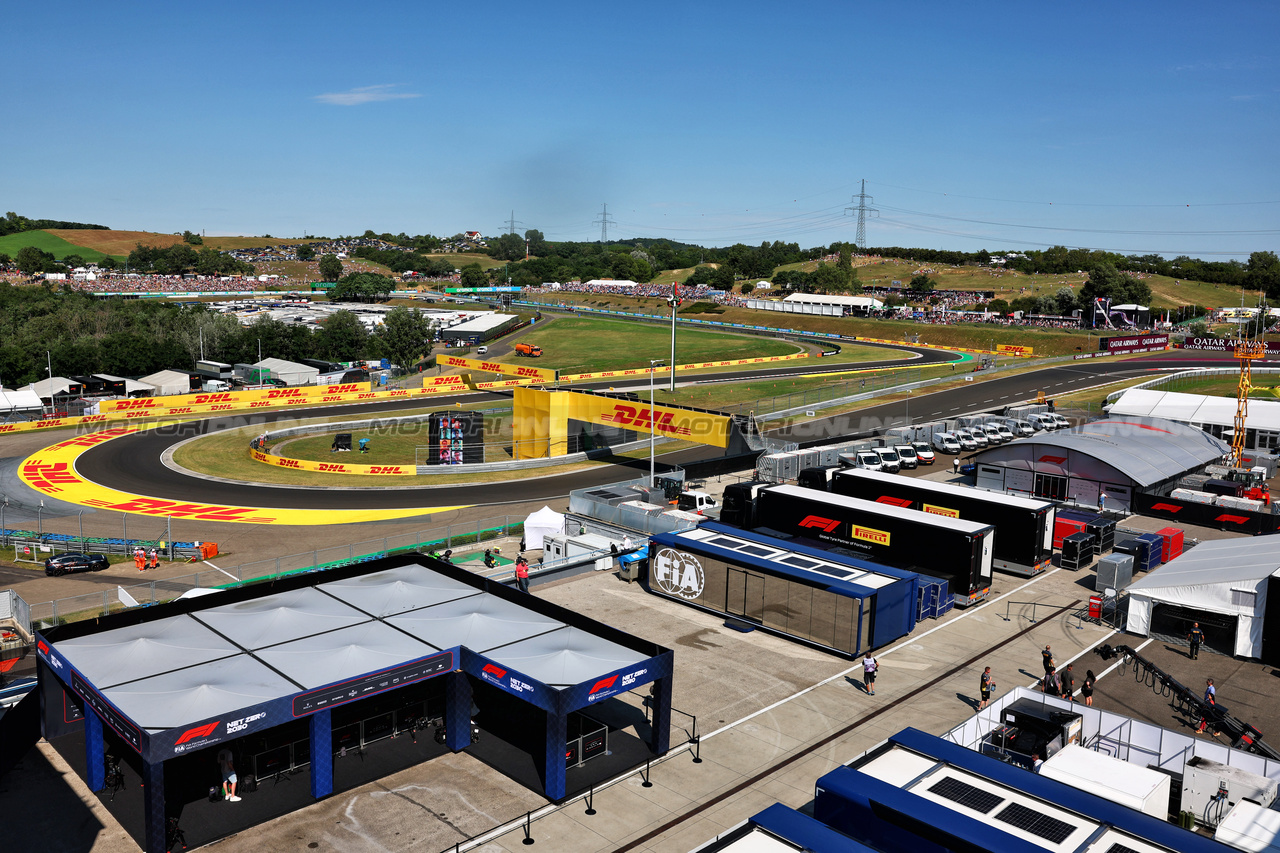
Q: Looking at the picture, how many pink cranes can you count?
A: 0